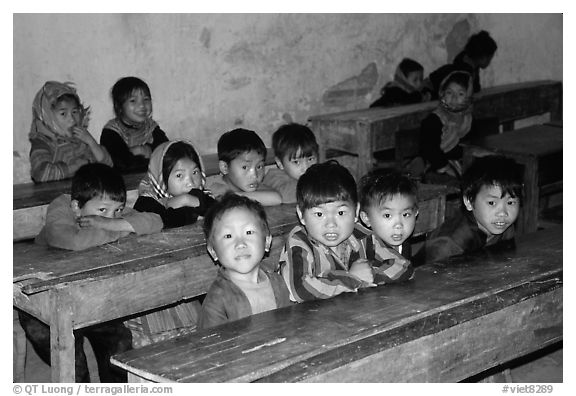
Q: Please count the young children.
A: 13